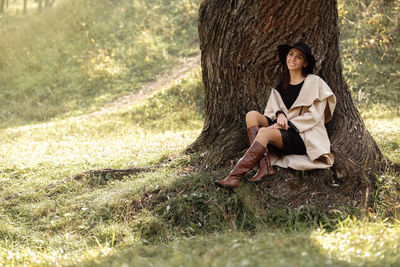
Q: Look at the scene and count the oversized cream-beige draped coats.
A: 1